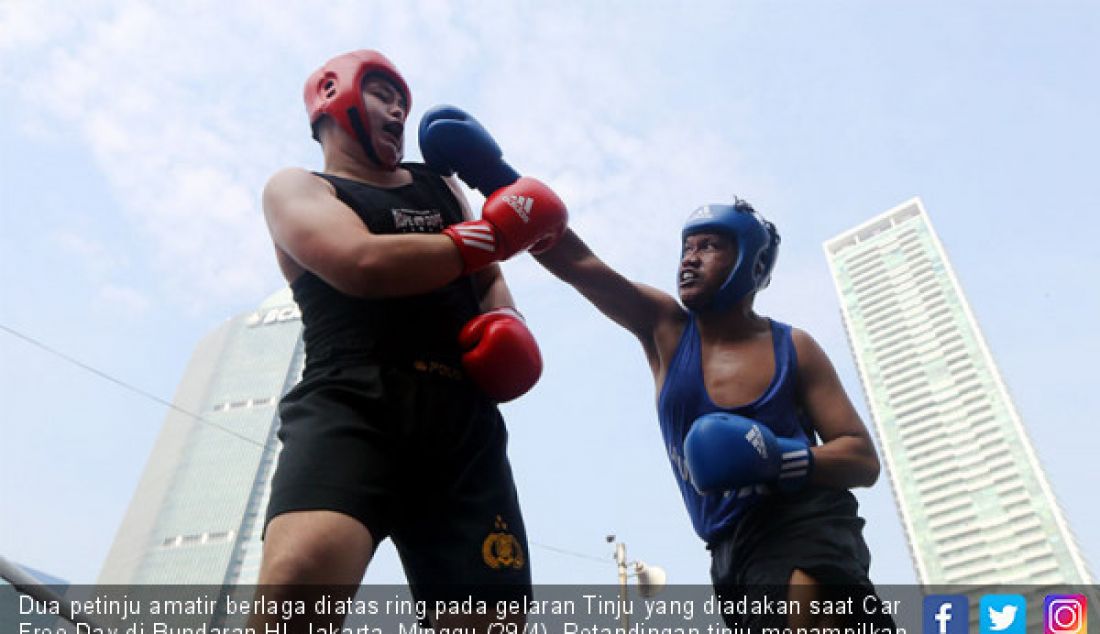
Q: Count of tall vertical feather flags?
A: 0